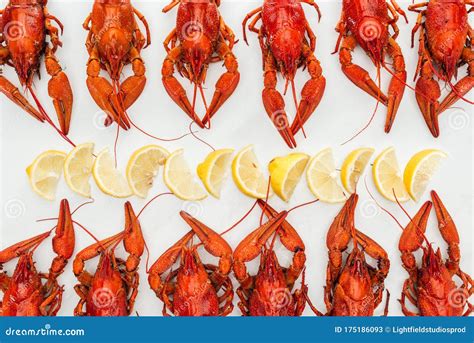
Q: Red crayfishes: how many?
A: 12